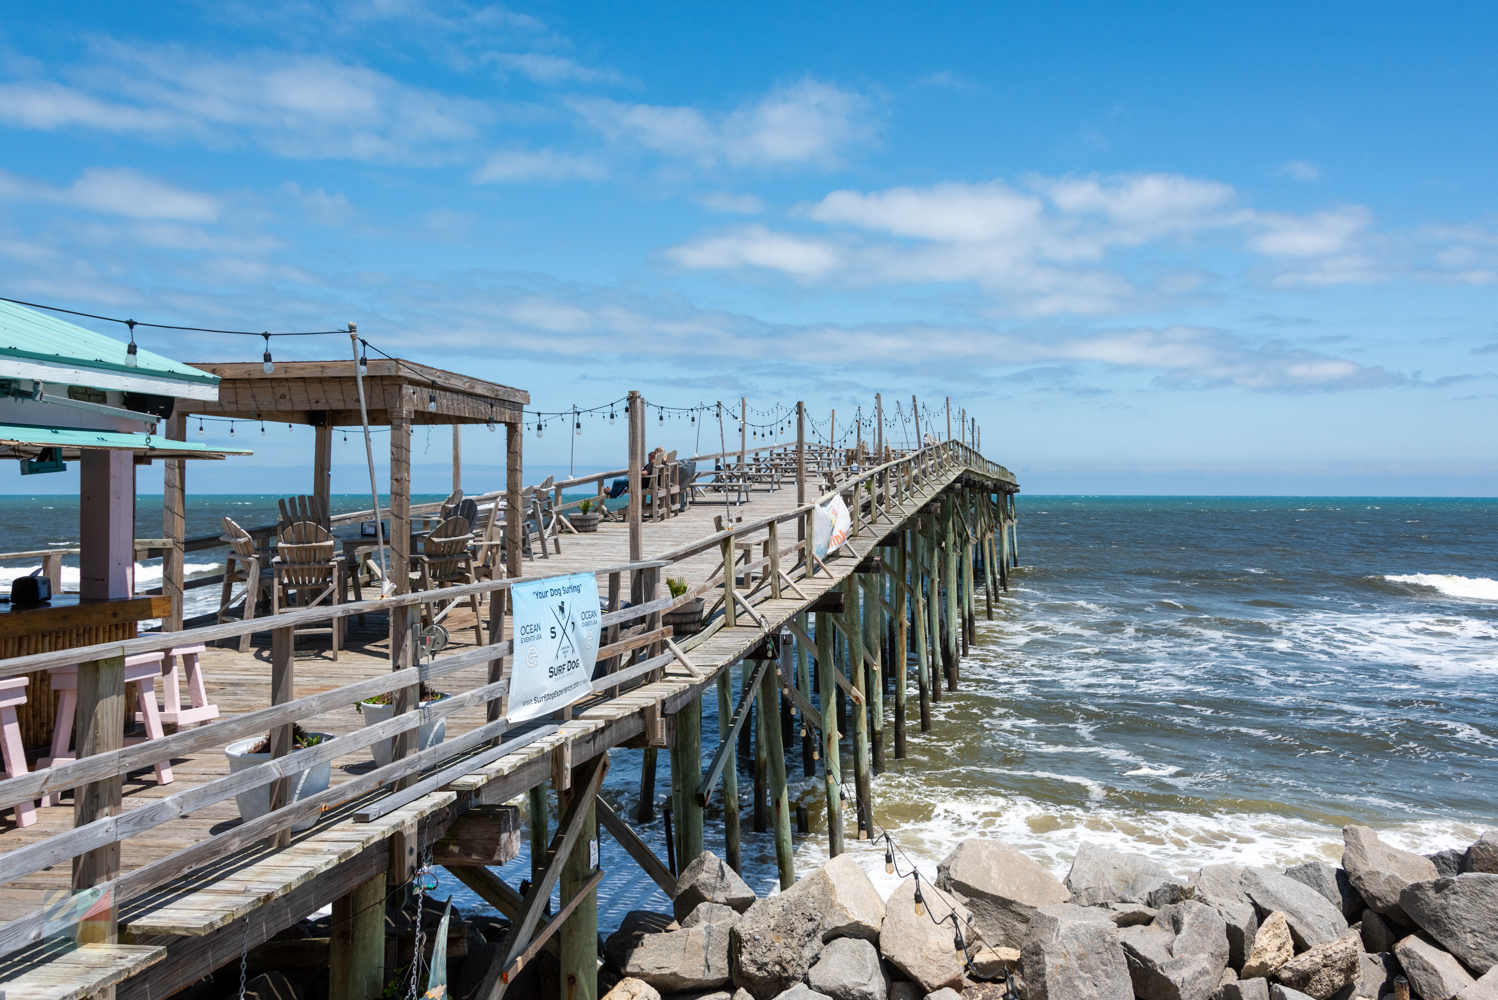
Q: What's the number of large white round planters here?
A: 2